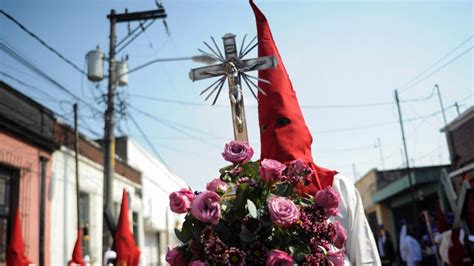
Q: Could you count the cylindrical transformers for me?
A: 2